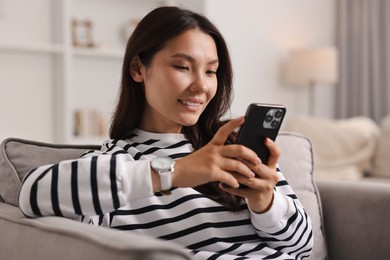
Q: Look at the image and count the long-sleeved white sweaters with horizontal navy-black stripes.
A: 1